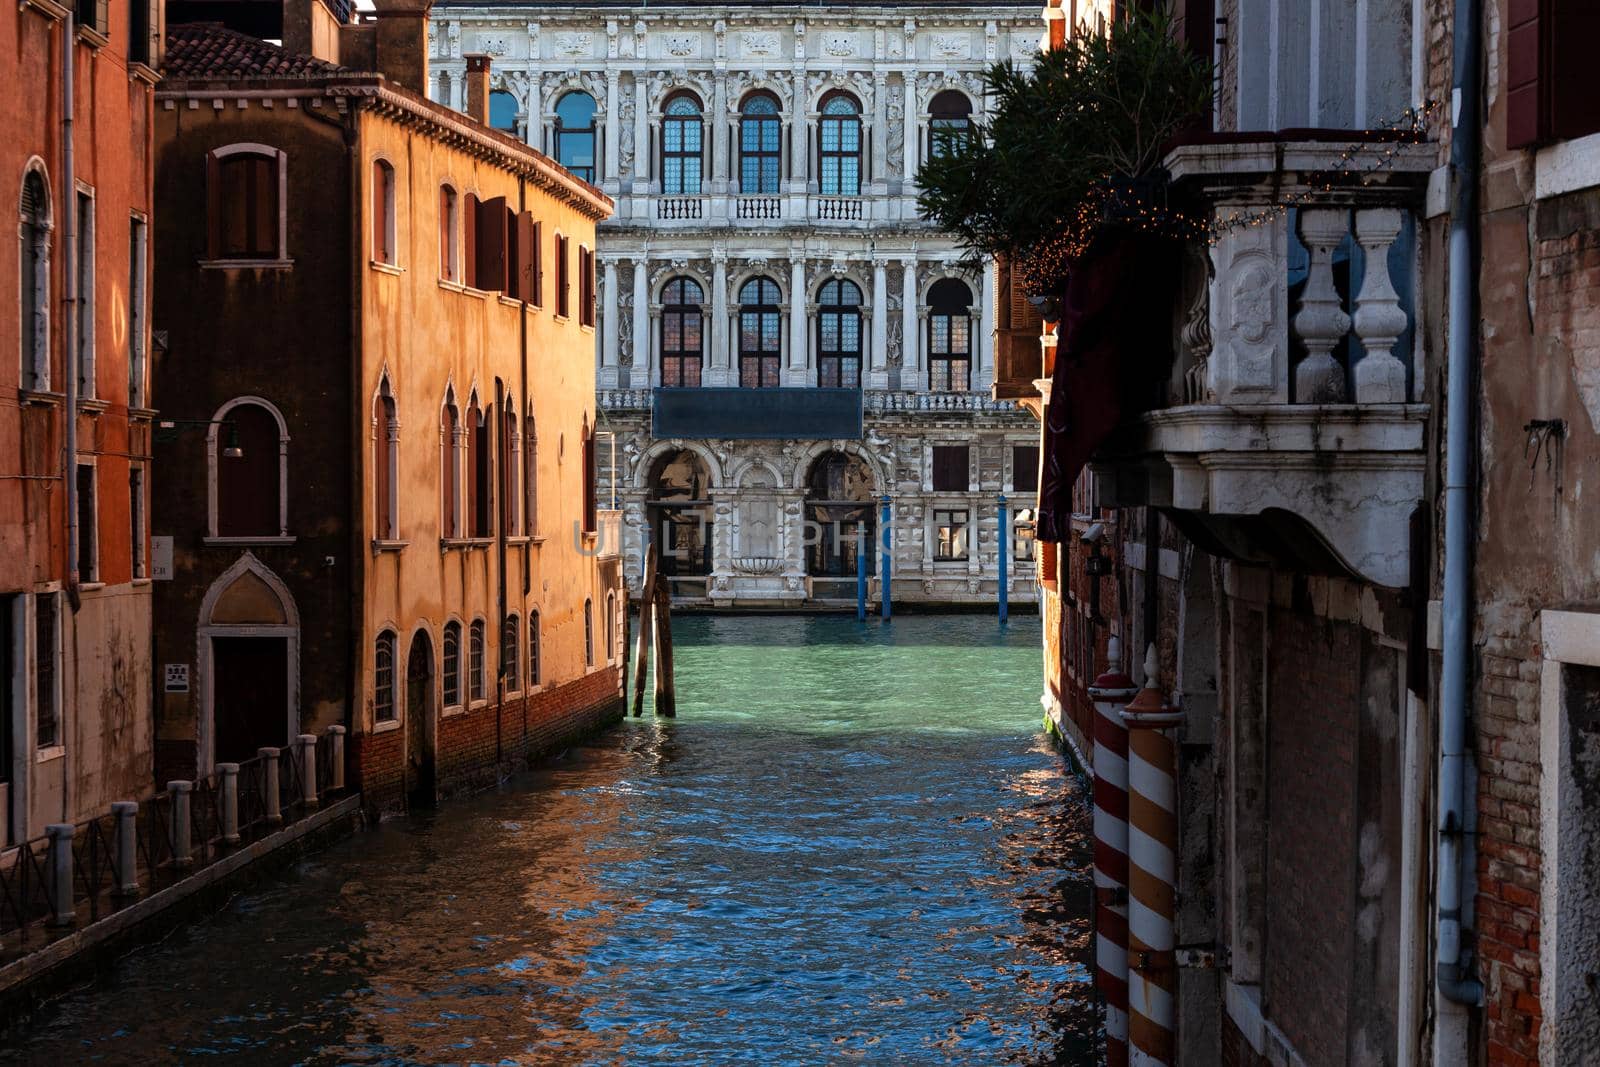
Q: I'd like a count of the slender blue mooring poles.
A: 3